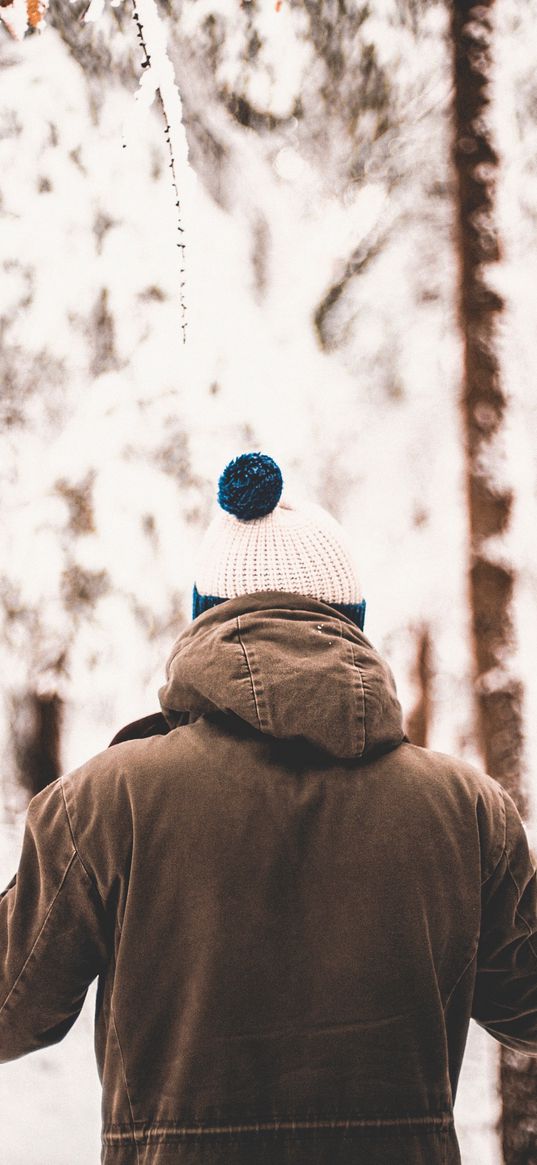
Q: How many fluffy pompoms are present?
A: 1